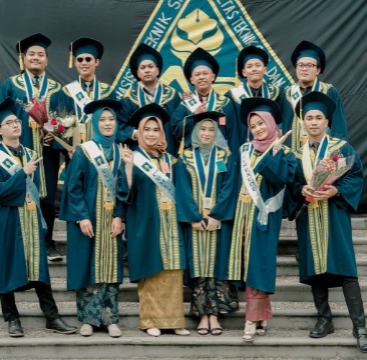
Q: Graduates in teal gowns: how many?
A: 12